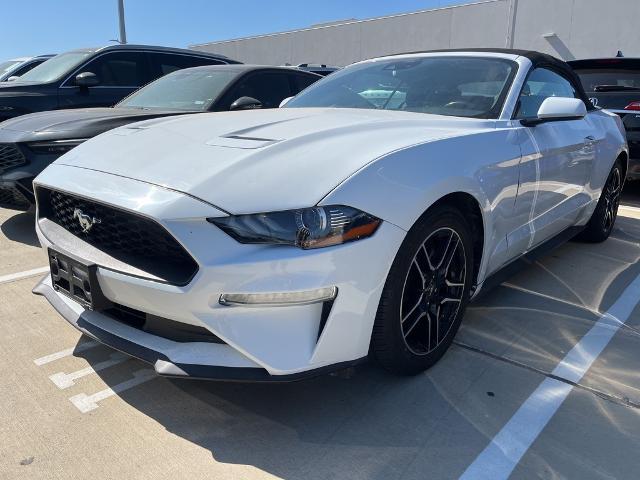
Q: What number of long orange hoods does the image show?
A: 0